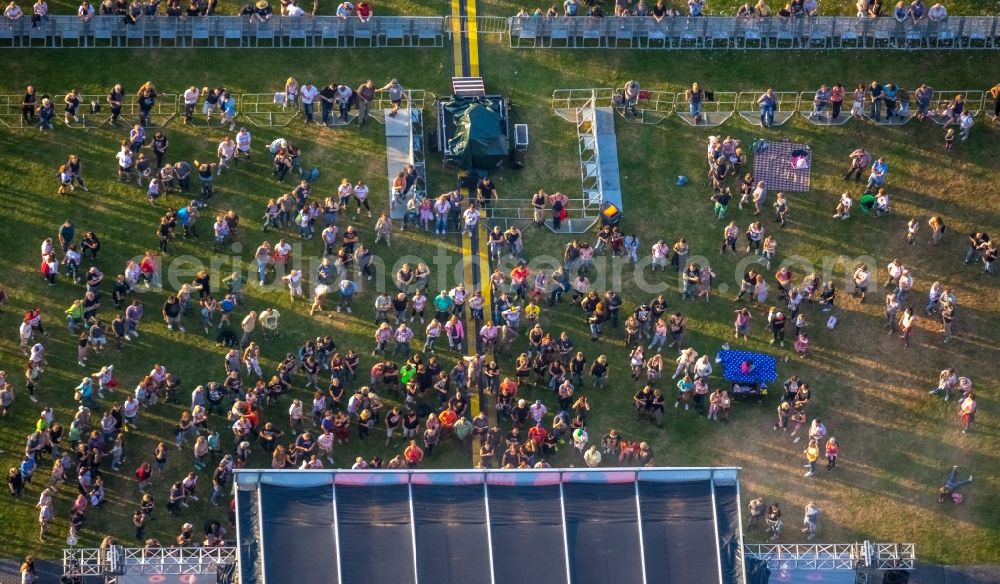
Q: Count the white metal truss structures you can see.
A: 2